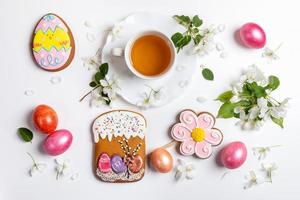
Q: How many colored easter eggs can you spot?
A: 5